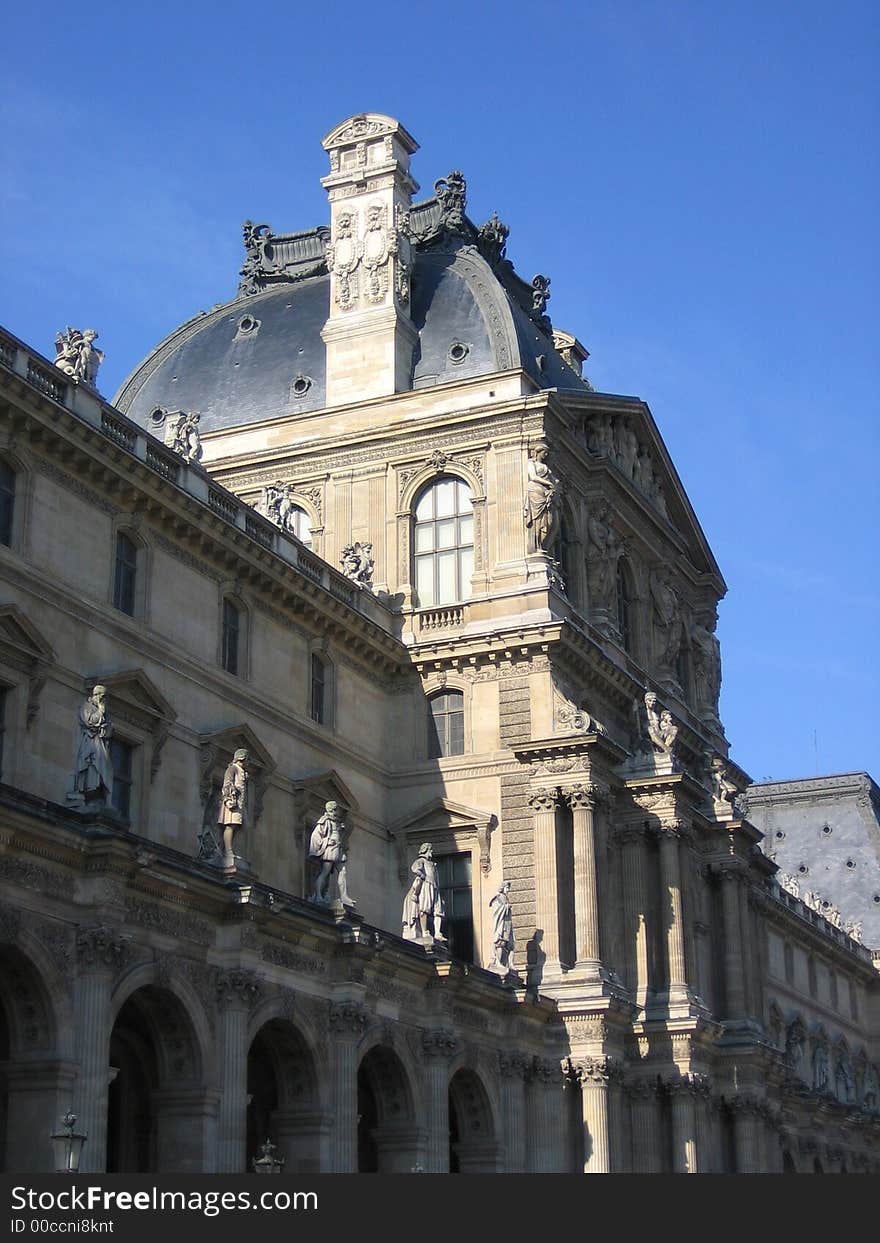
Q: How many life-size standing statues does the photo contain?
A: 5